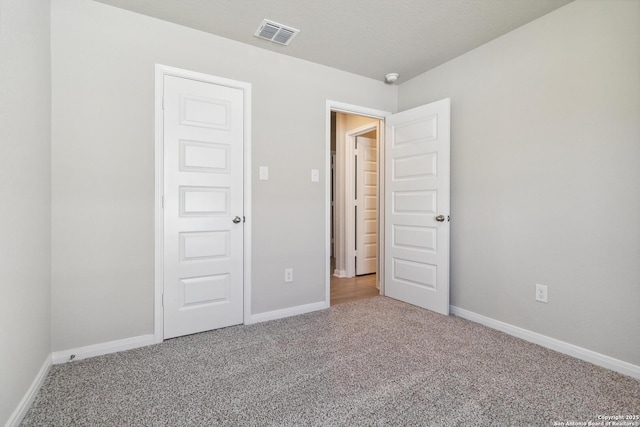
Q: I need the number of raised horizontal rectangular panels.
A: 15